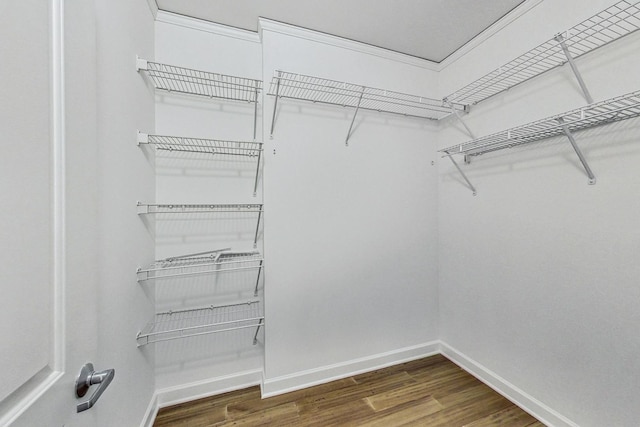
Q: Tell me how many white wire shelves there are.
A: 8